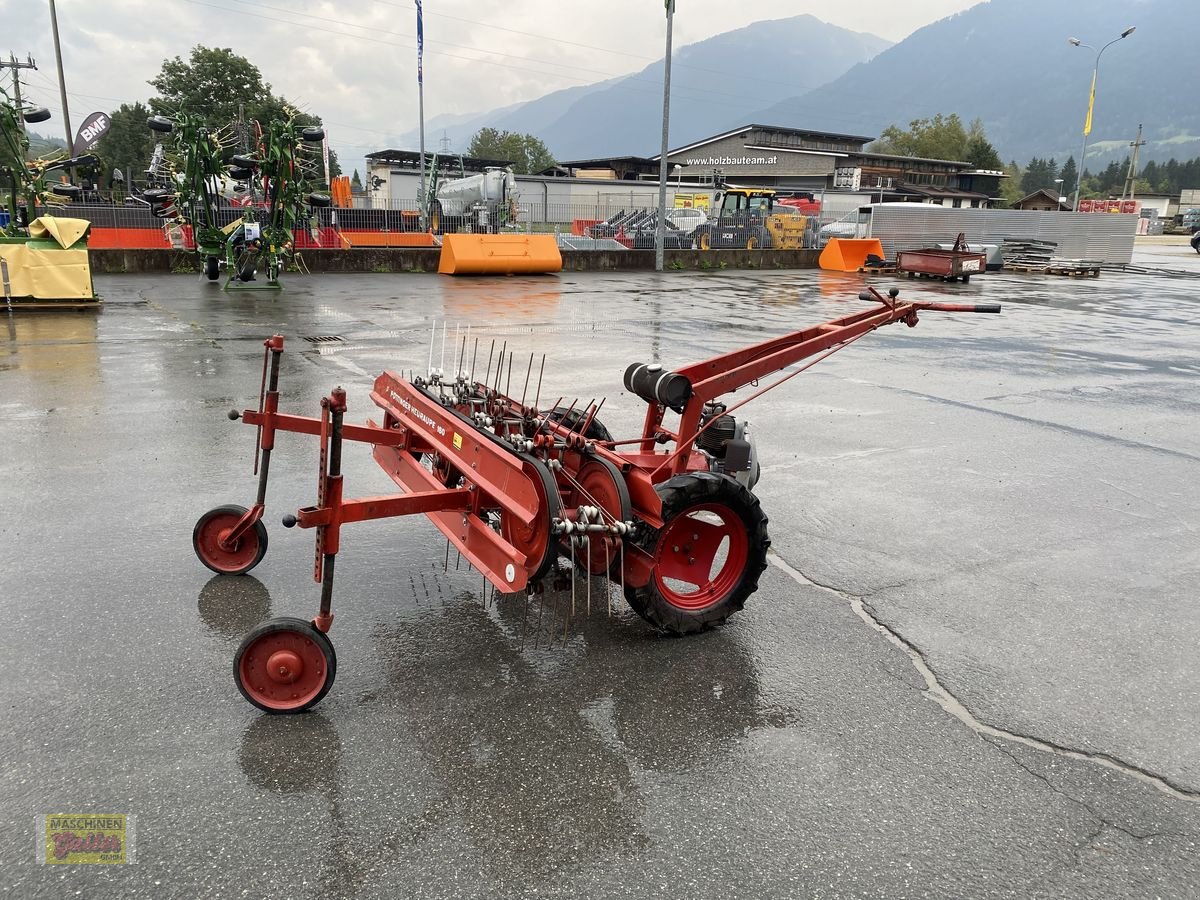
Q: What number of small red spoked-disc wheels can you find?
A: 2